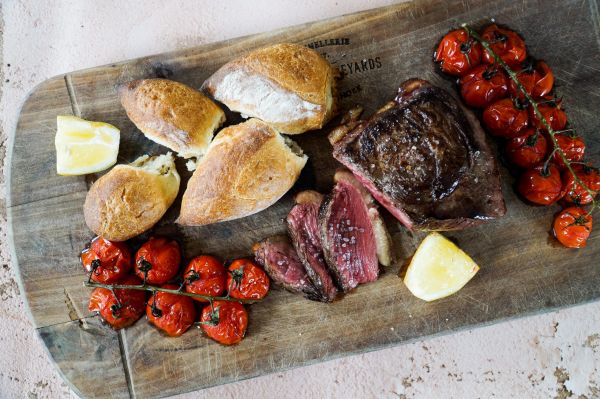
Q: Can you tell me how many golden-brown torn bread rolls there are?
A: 4